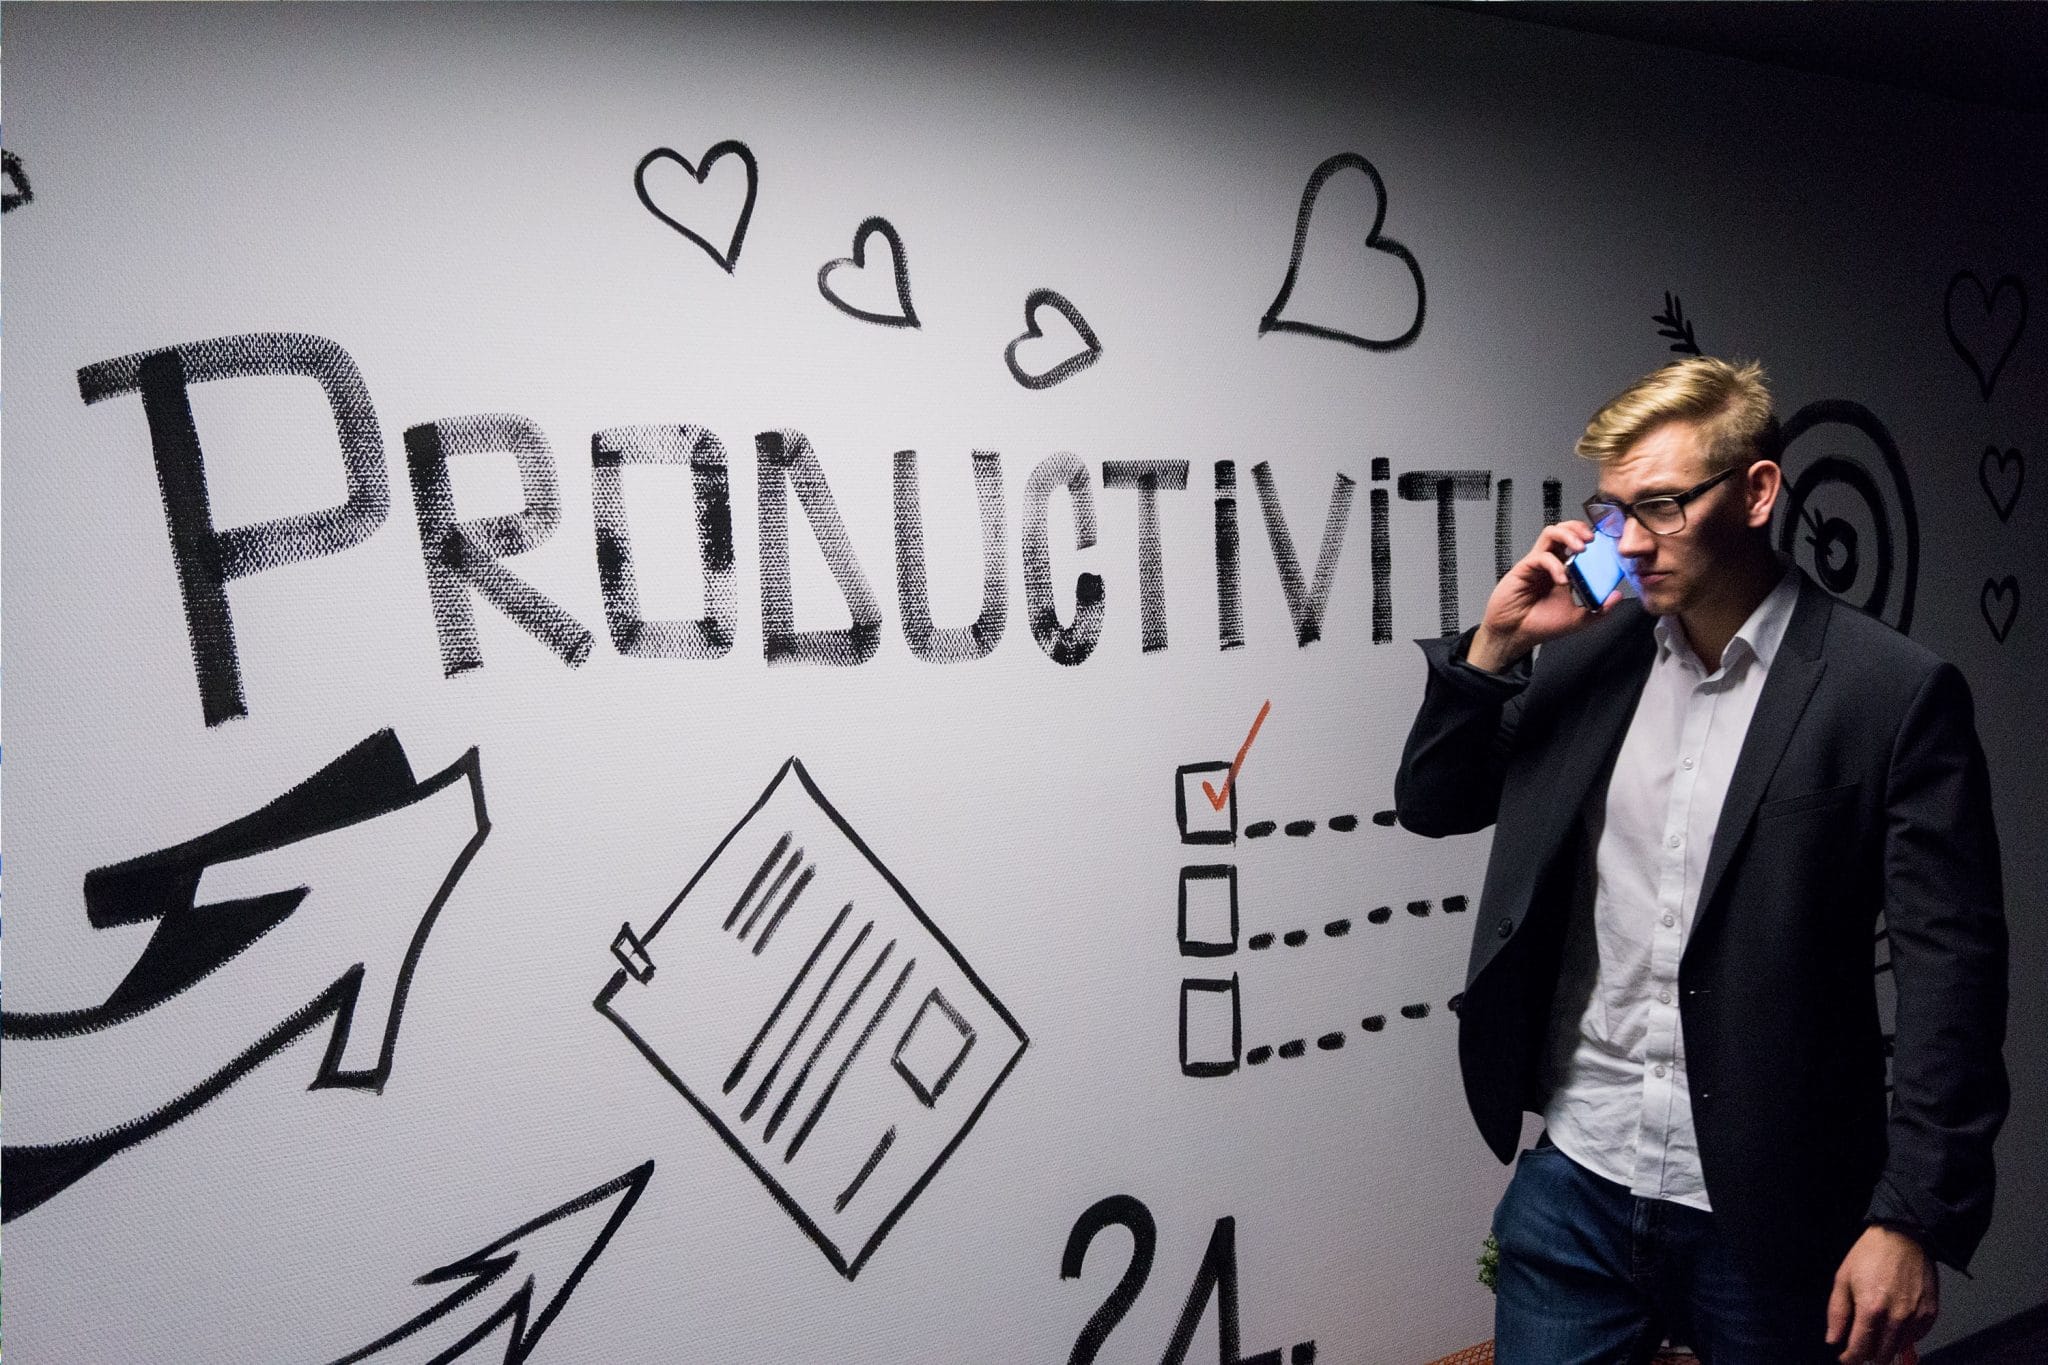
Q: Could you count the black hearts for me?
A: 7